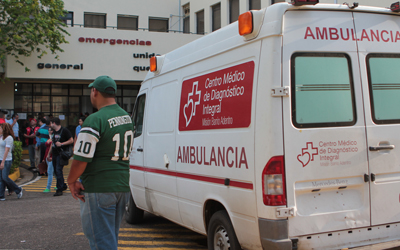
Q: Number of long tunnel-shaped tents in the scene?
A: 0